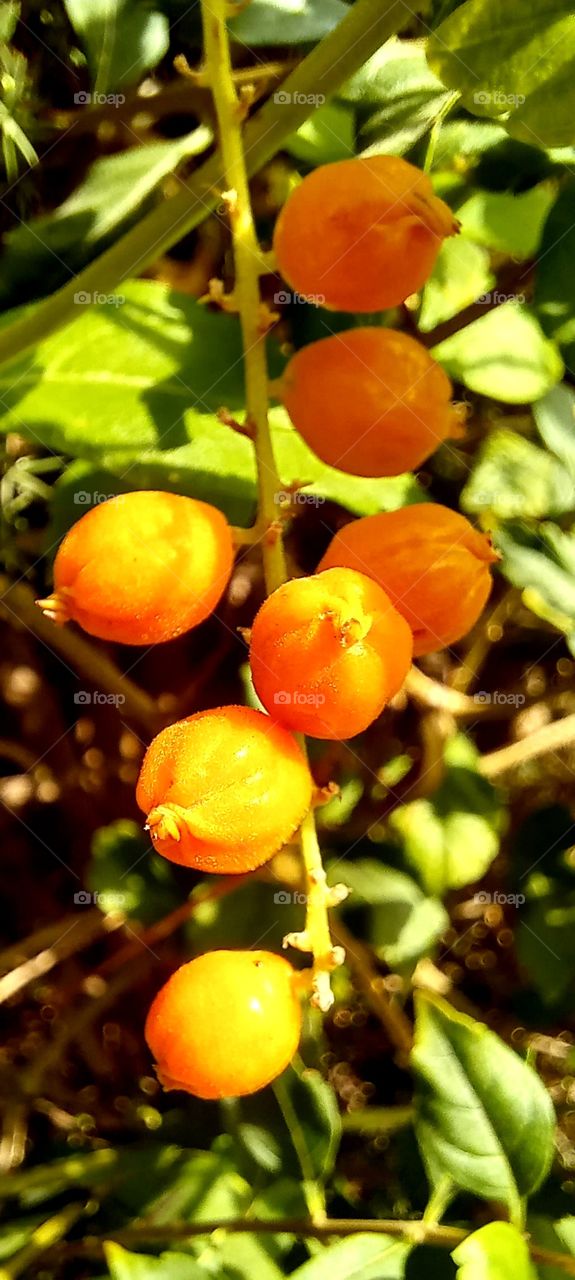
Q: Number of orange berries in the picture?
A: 7